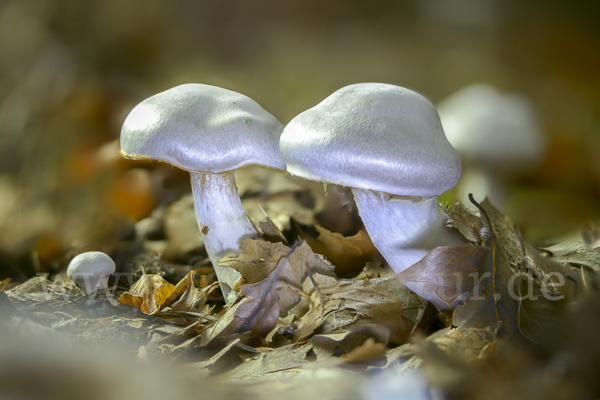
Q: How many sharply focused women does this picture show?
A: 0